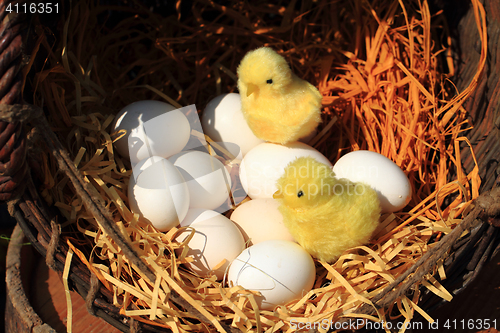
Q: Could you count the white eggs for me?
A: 9